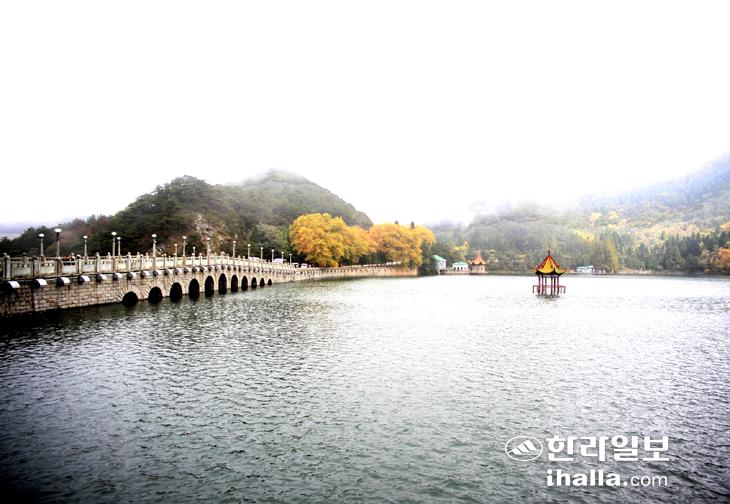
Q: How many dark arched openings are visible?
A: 11